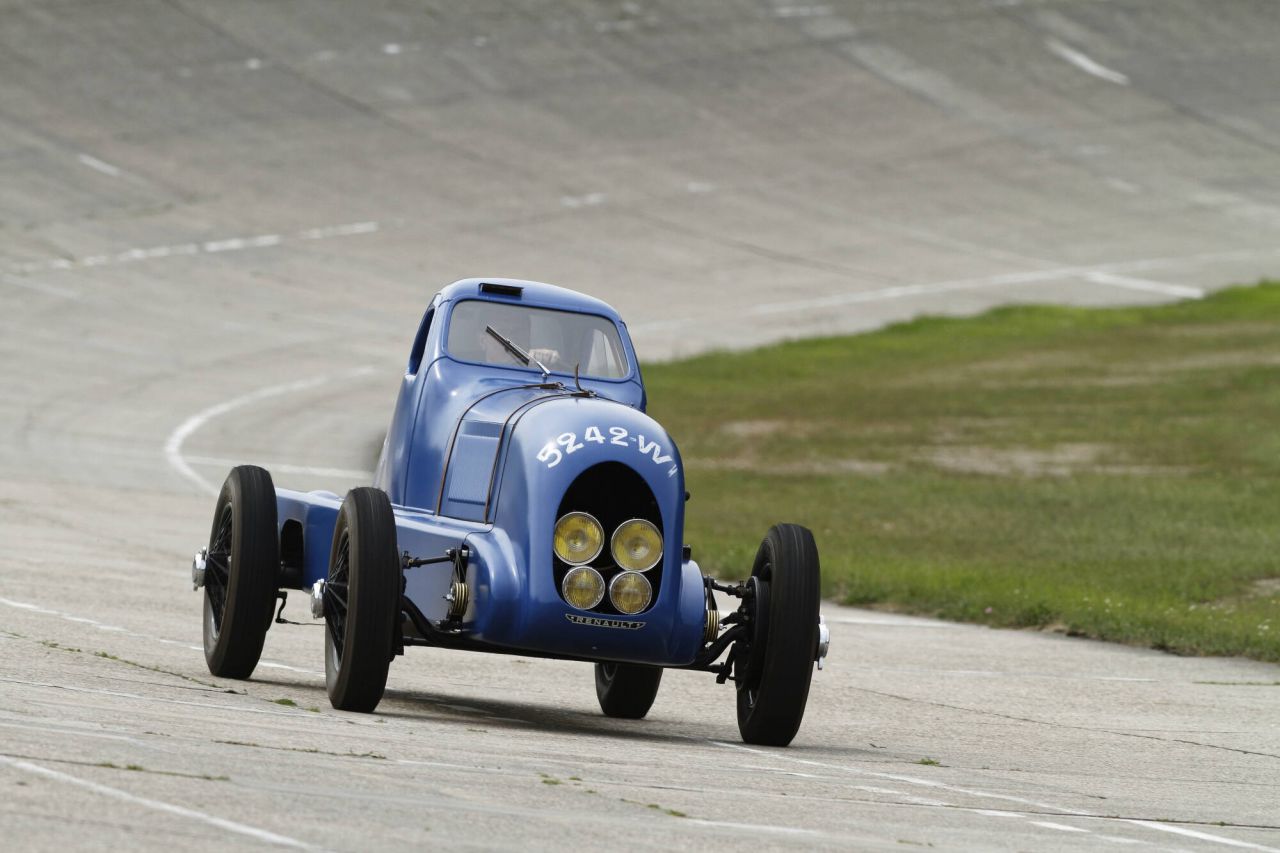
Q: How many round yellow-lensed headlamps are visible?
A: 4